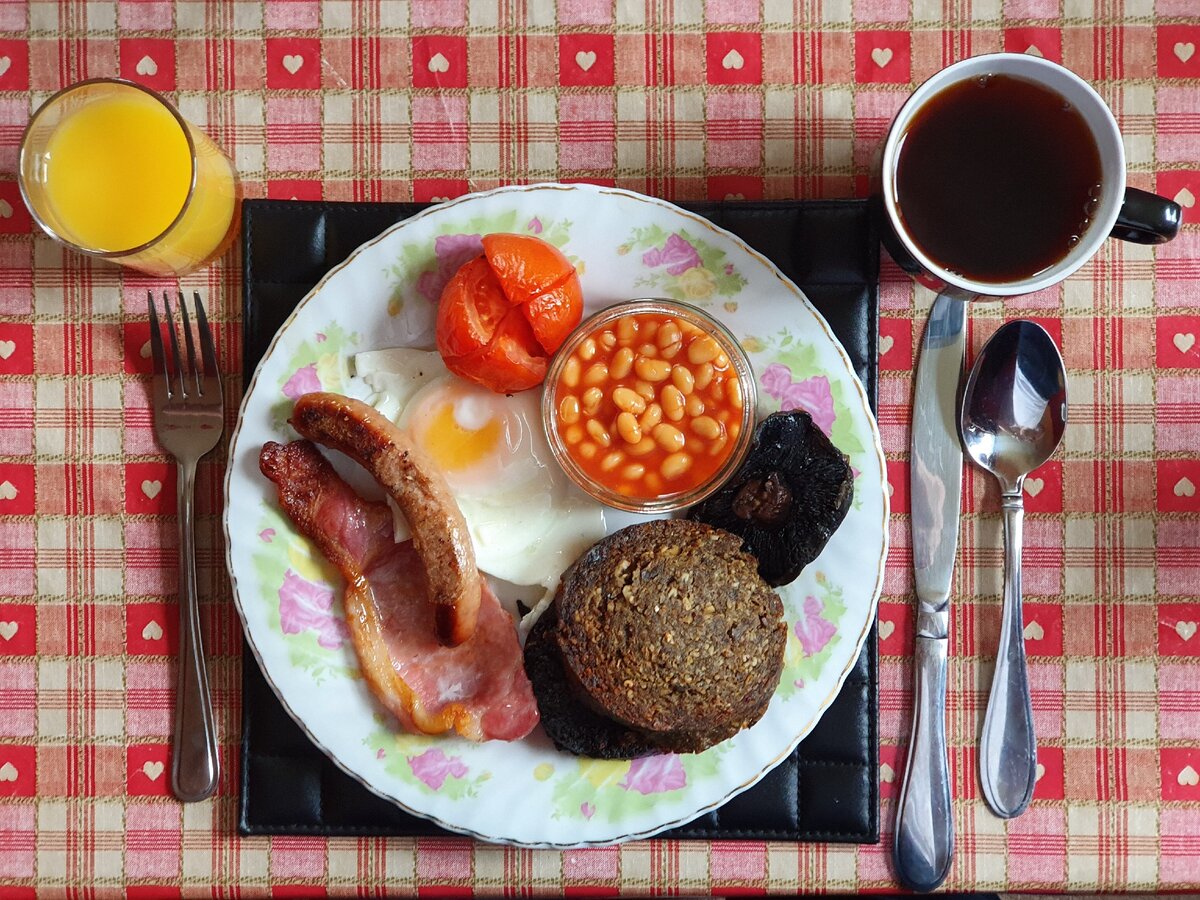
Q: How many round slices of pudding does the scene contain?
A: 2